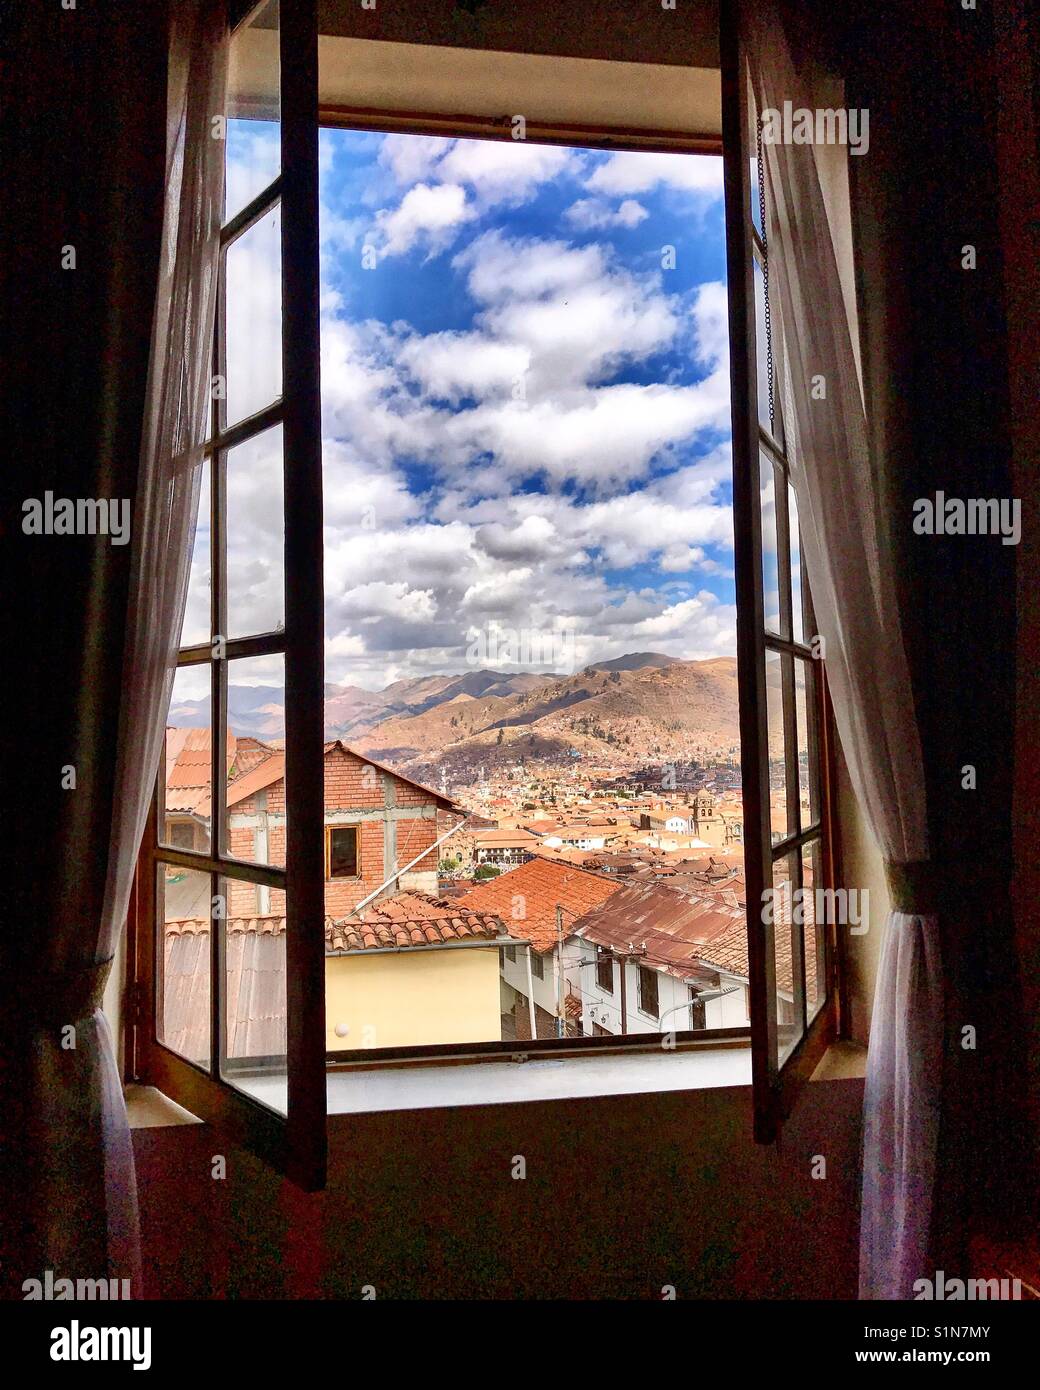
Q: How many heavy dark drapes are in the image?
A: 2